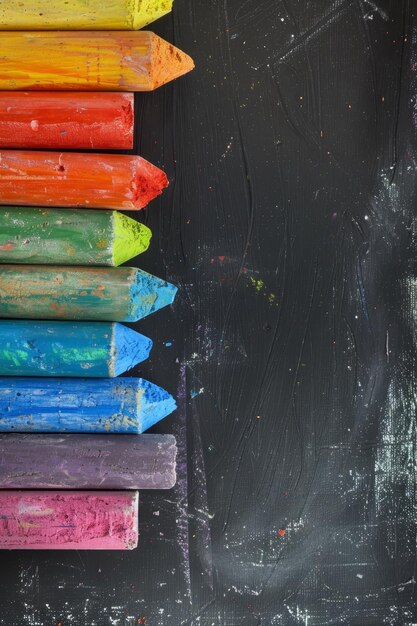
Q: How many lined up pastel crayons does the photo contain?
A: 10